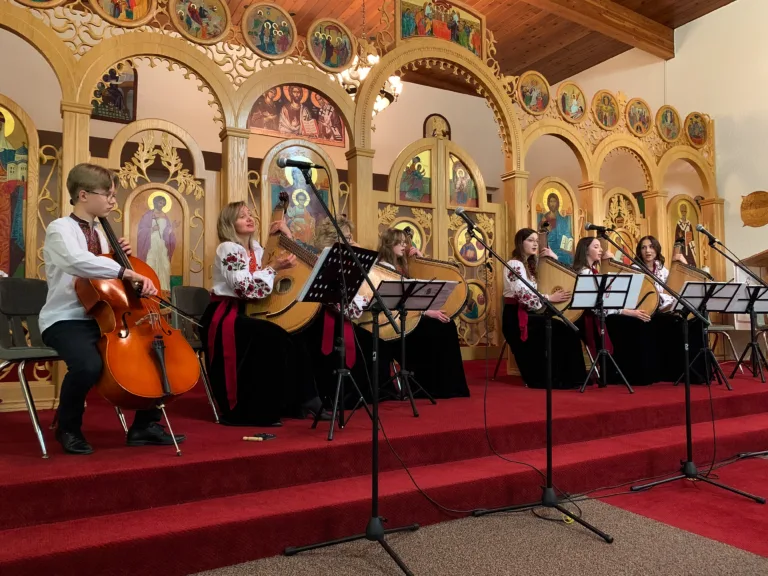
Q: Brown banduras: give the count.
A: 6